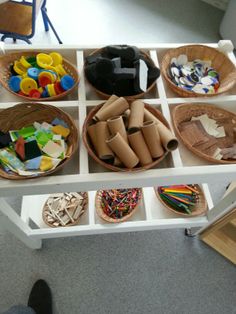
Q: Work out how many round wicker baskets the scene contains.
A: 9